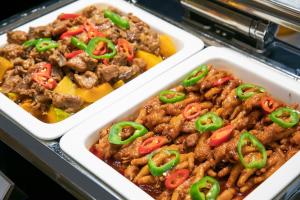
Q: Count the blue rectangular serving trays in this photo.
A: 0